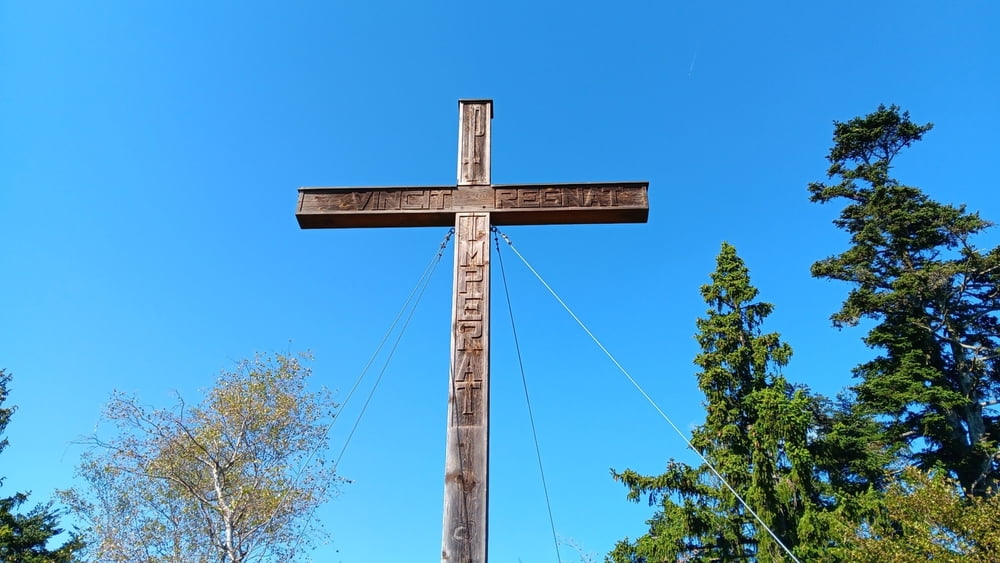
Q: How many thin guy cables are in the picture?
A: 4